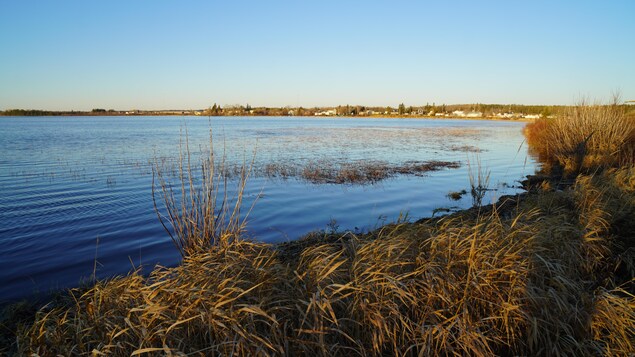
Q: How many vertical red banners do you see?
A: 0